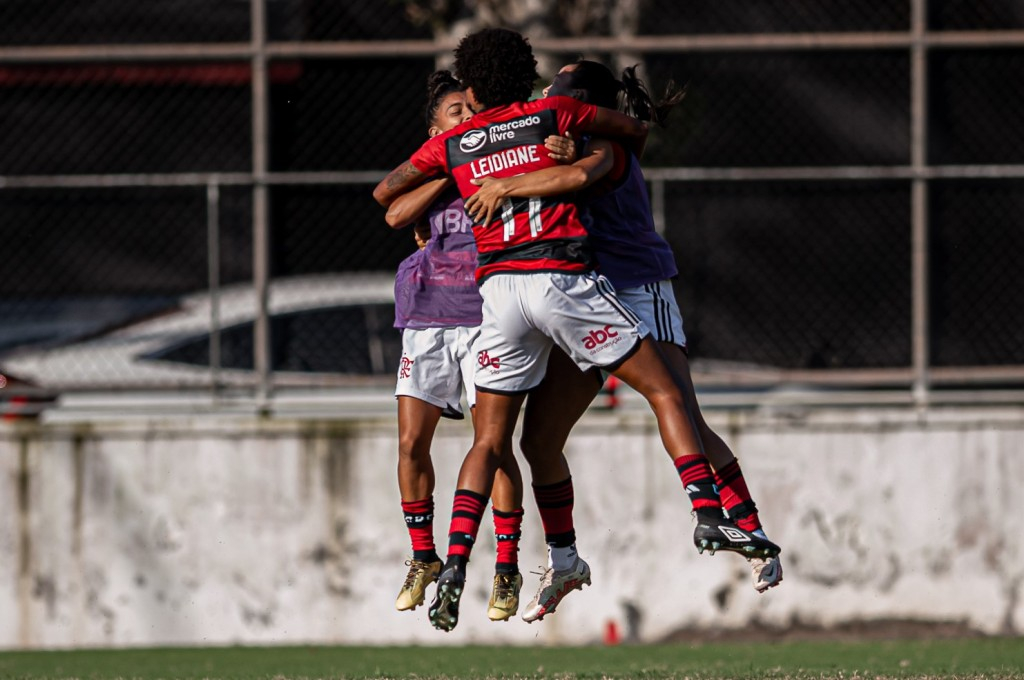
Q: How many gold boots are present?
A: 2